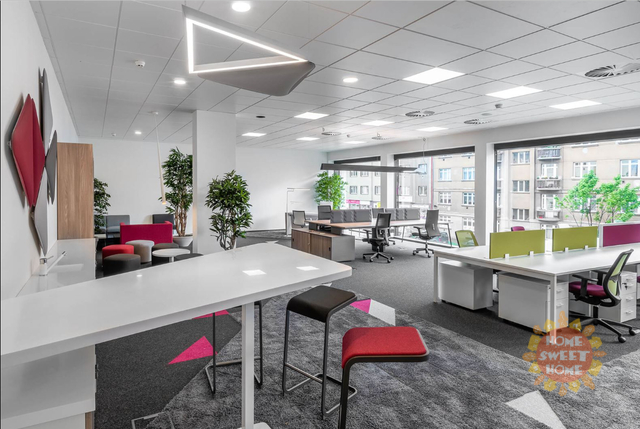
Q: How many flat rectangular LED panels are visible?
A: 9